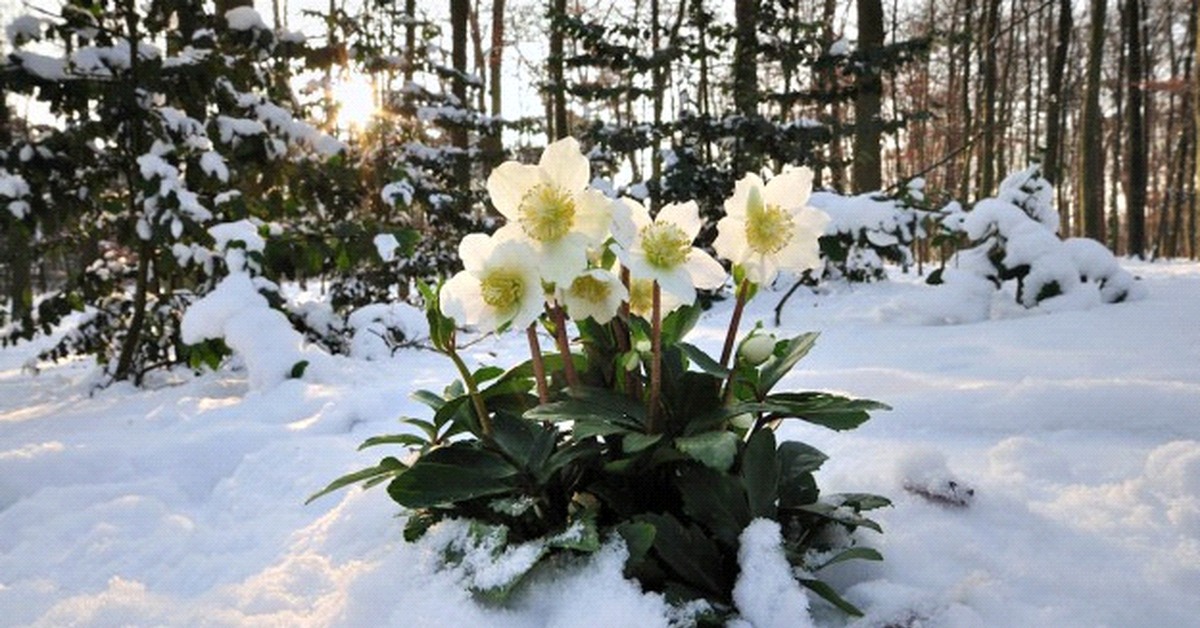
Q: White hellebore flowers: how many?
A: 6